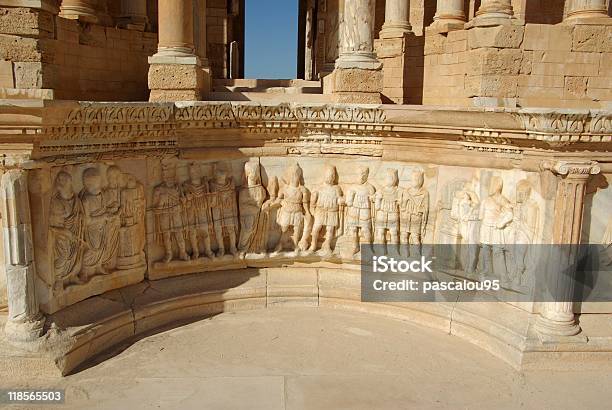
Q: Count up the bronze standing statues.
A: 0